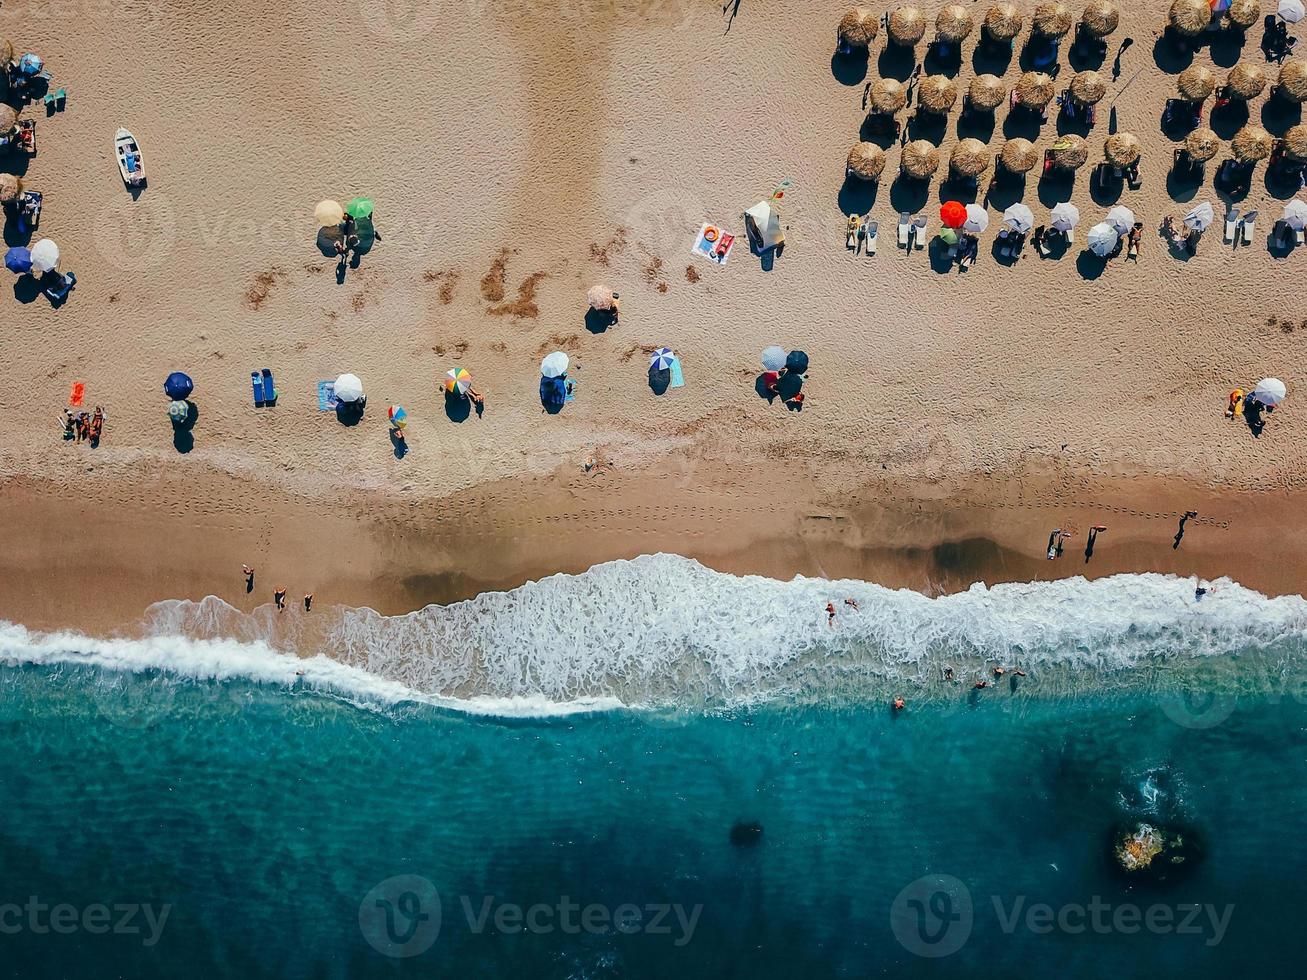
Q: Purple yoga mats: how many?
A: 0